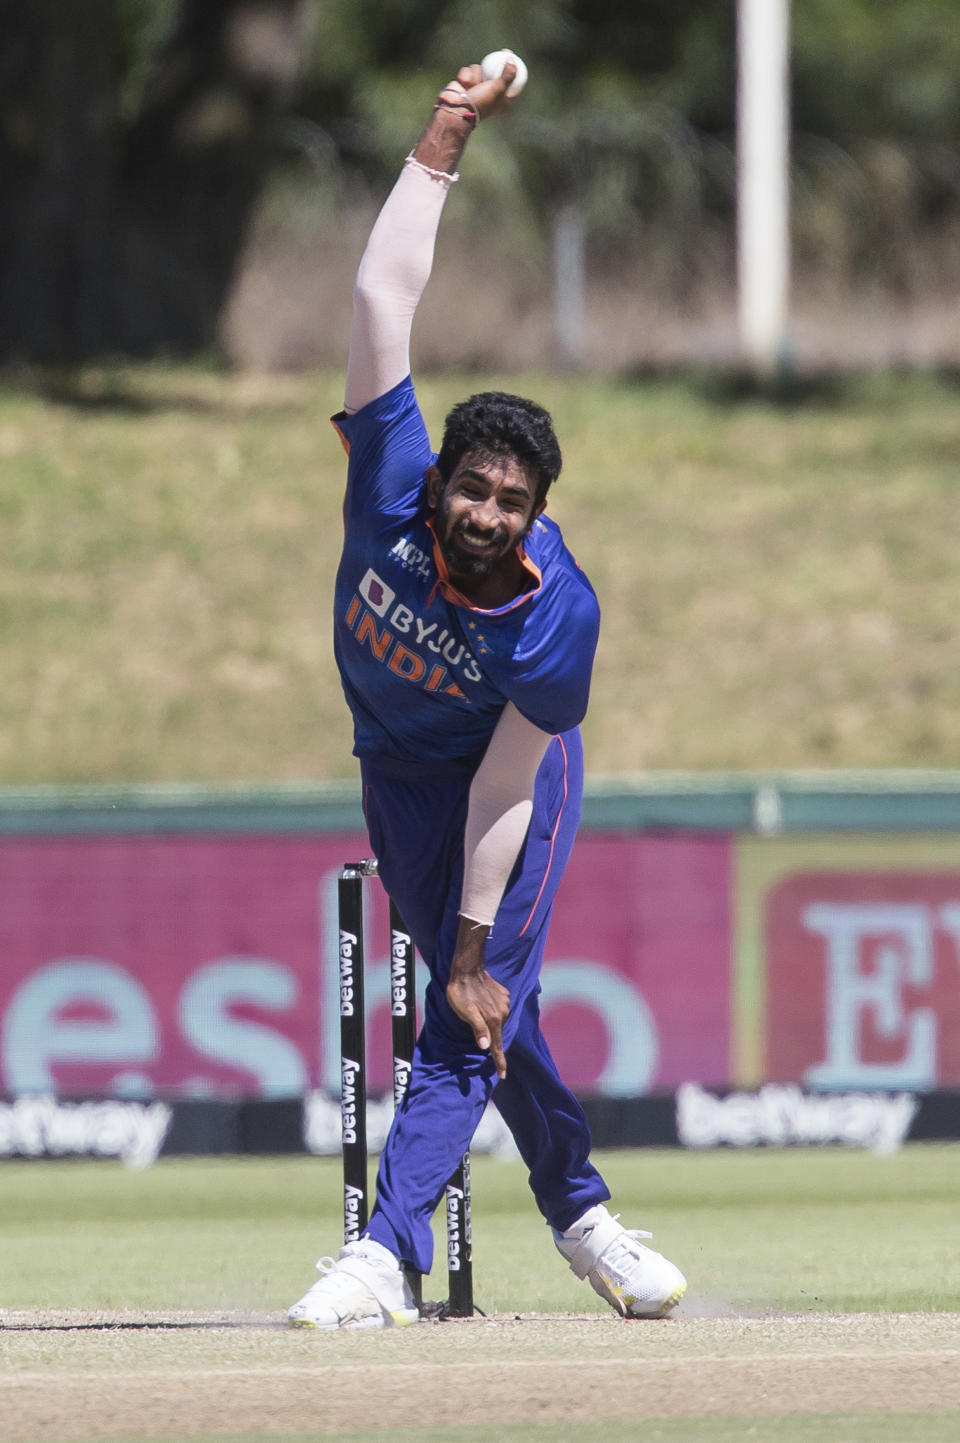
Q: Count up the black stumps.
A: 3